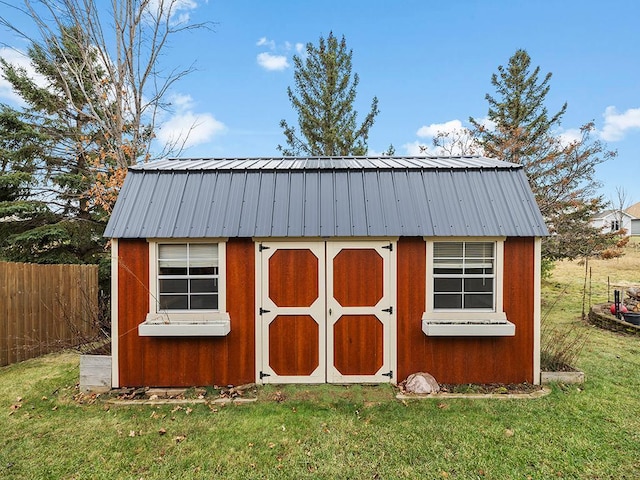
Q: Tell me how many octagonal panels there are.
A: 4